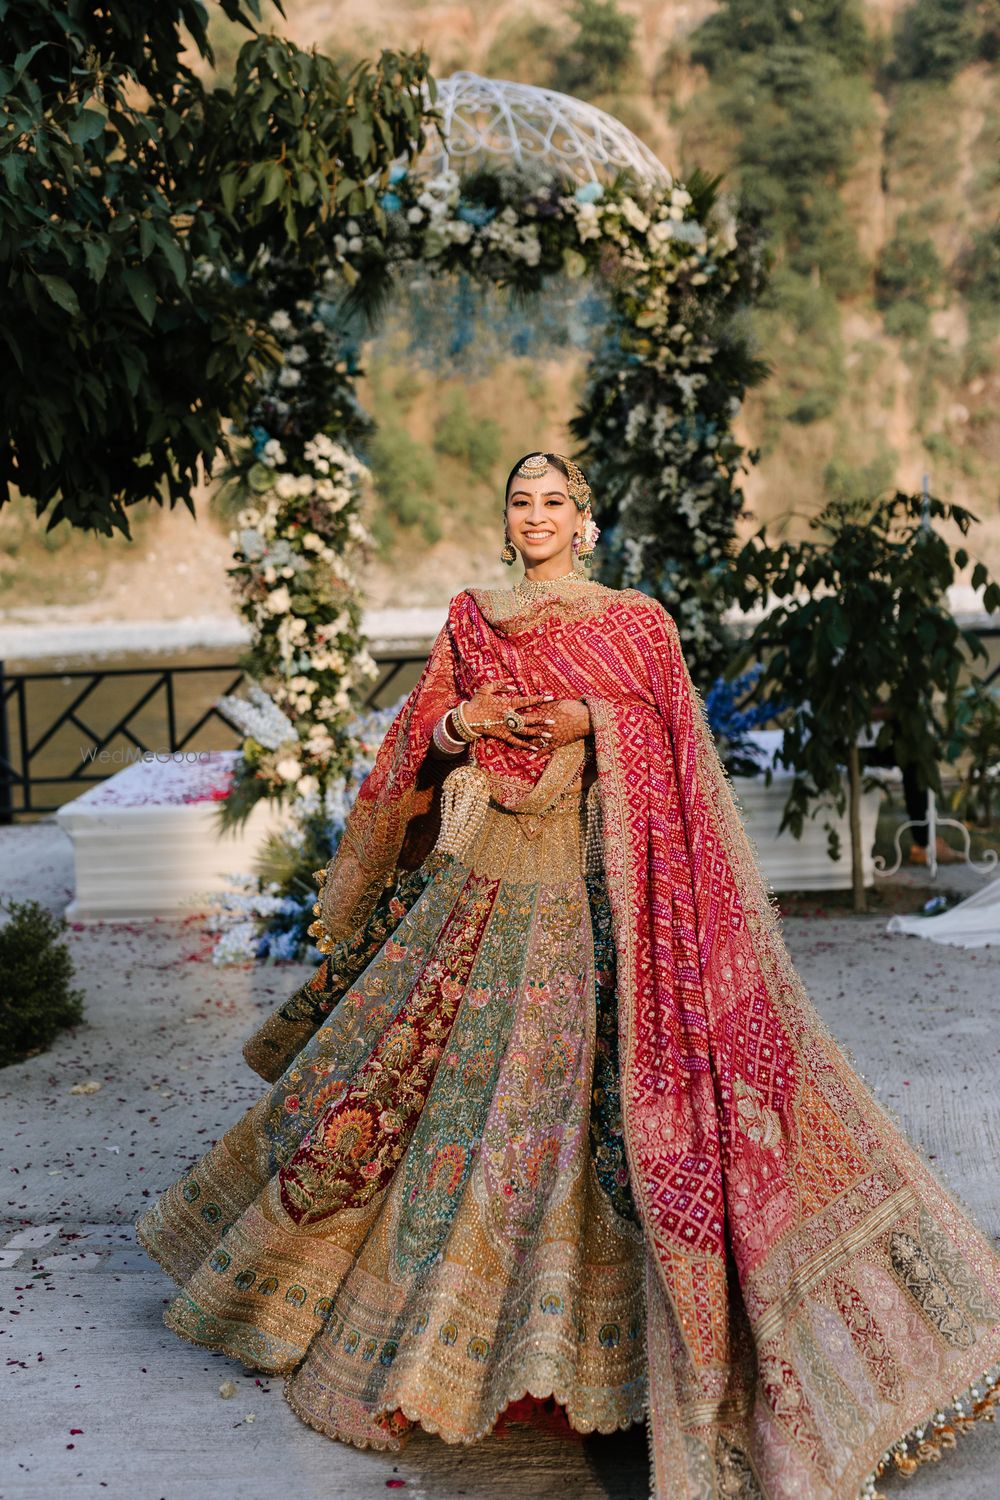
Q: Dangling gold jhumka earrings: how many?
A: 2